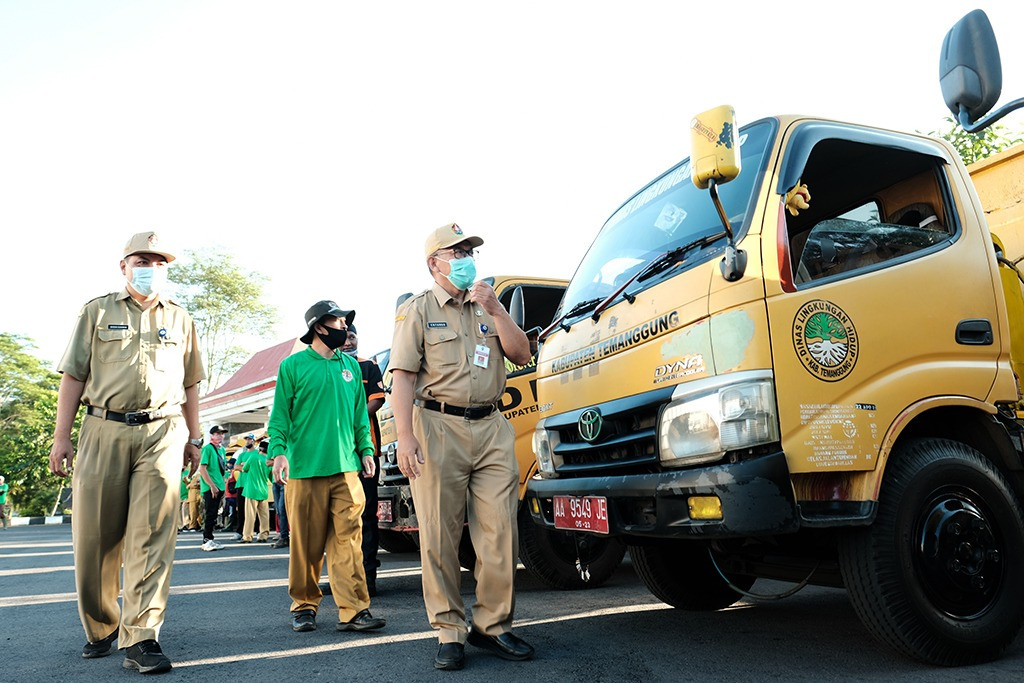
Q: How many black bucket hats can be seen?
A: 1